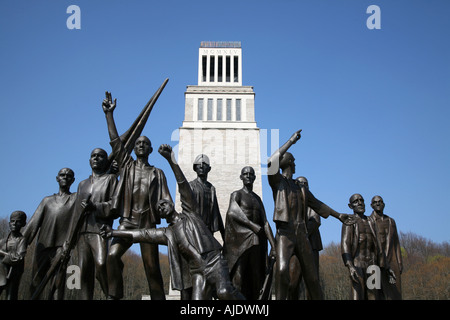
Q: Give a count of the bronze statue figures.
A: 11